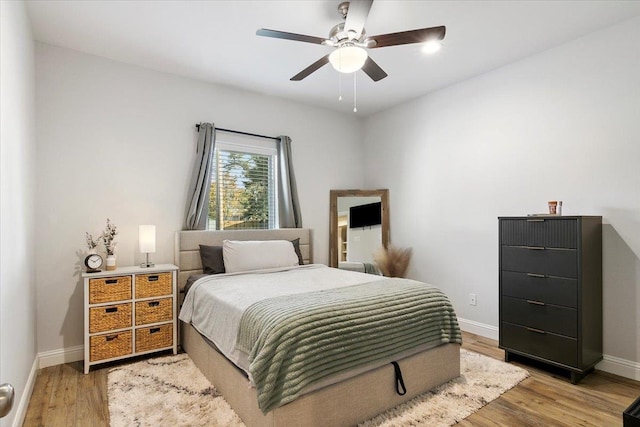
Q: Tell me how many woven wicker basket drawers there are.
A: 6